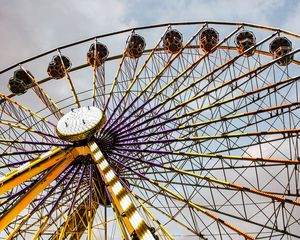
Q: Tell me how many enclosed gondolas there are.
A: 8